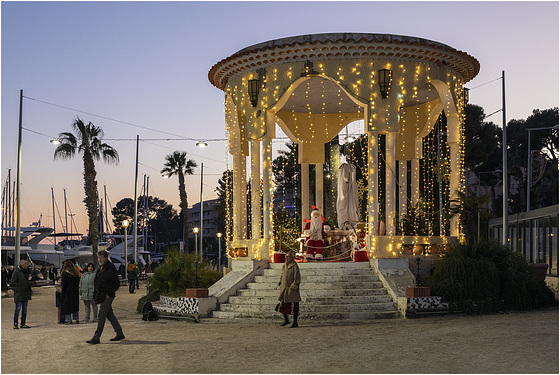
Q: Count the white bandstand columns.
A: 11